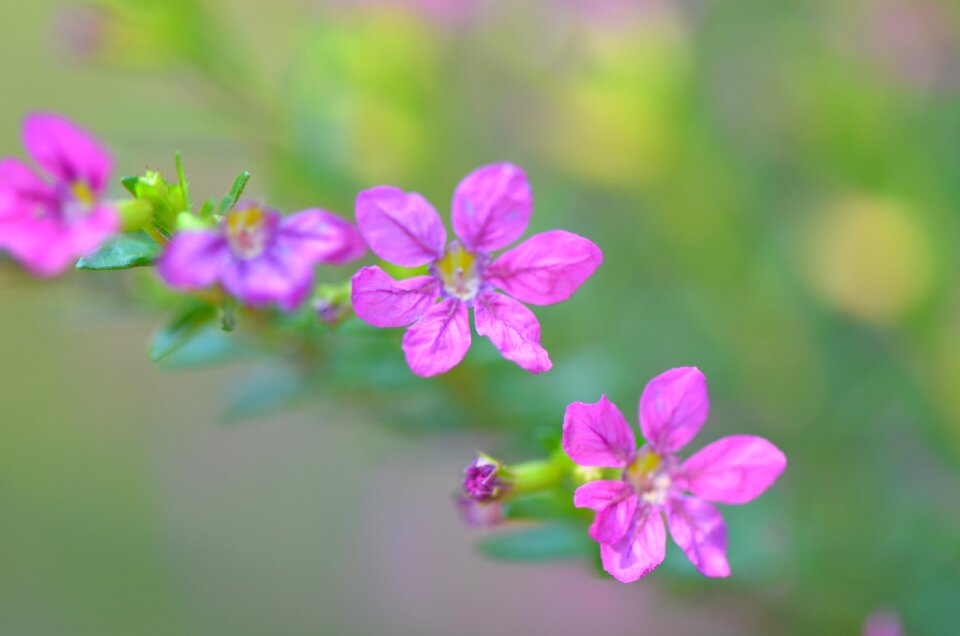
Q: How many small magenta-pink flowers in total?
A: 4